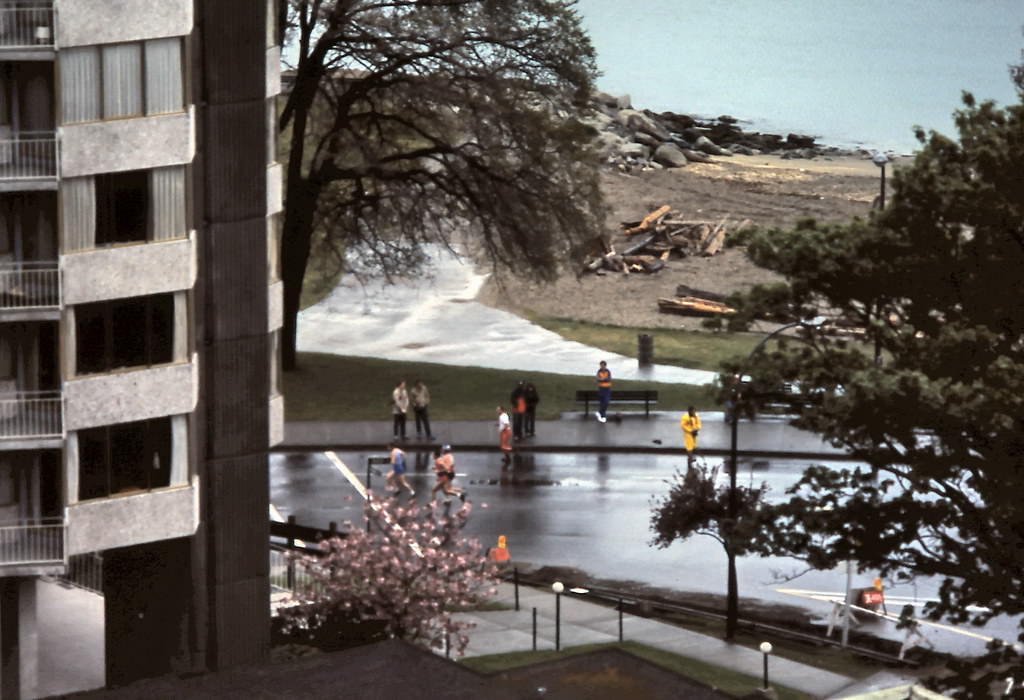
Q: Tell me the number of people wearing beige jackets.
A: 2